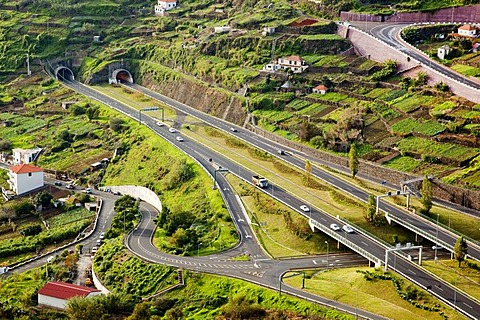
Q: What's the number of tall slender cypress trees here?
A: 5